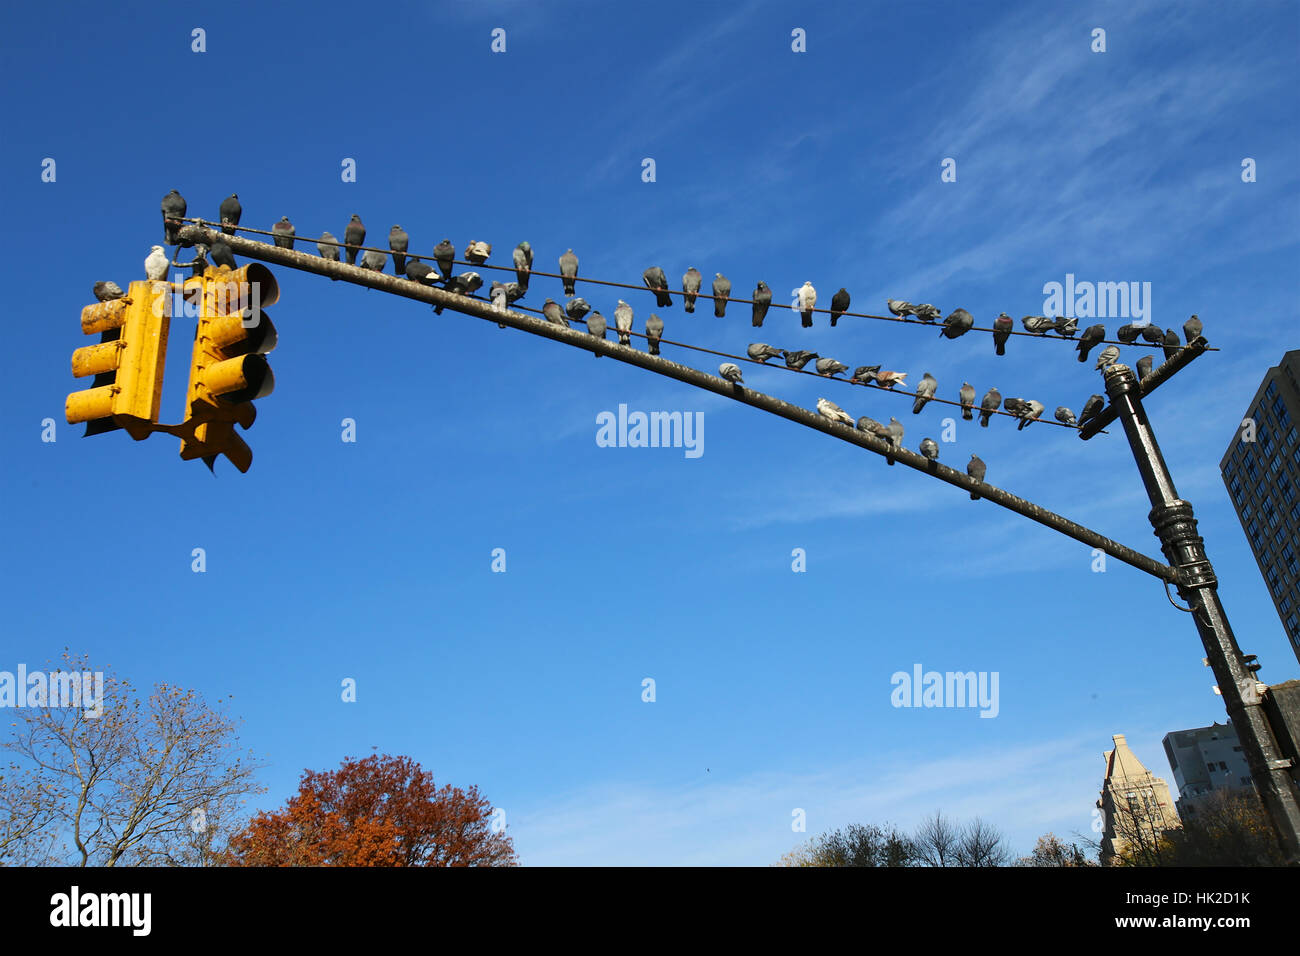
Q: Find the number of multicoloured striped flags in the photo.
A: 0